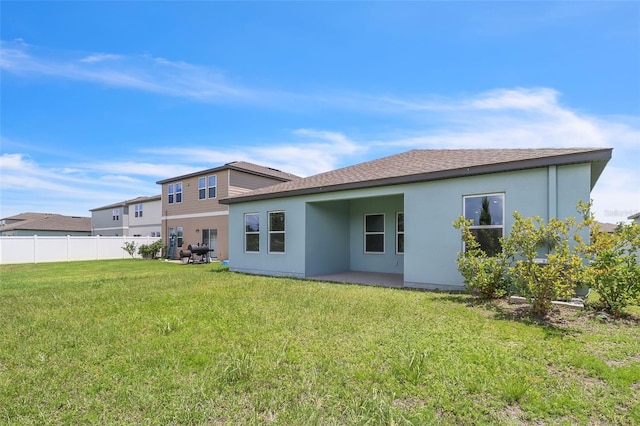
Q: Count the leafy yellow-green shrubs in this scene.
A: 3